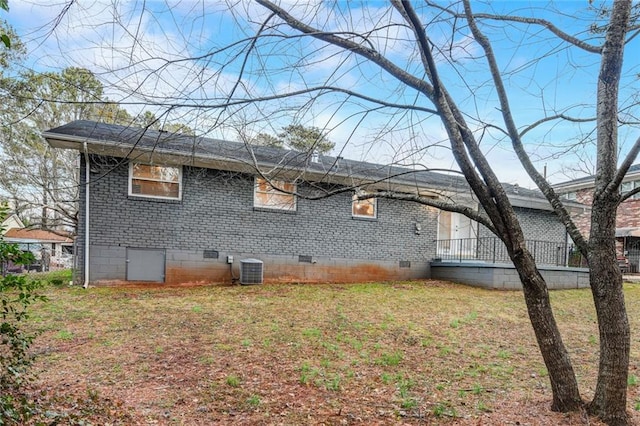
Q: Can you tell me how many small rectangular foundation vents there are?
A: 3